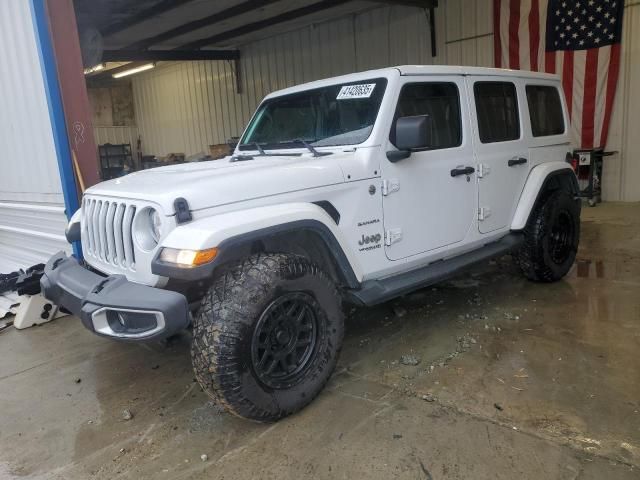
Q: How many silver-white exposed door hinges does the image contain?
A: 4